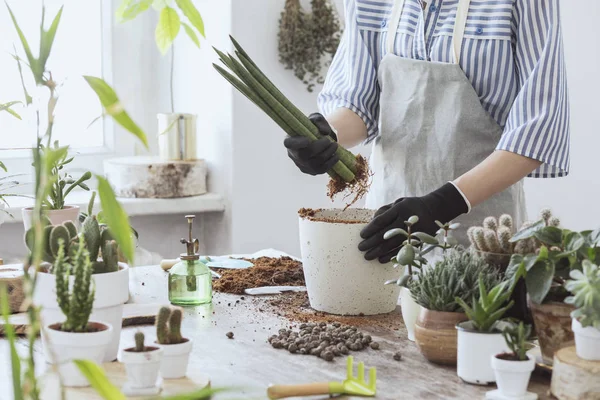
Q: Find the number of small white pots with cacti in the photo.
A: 3